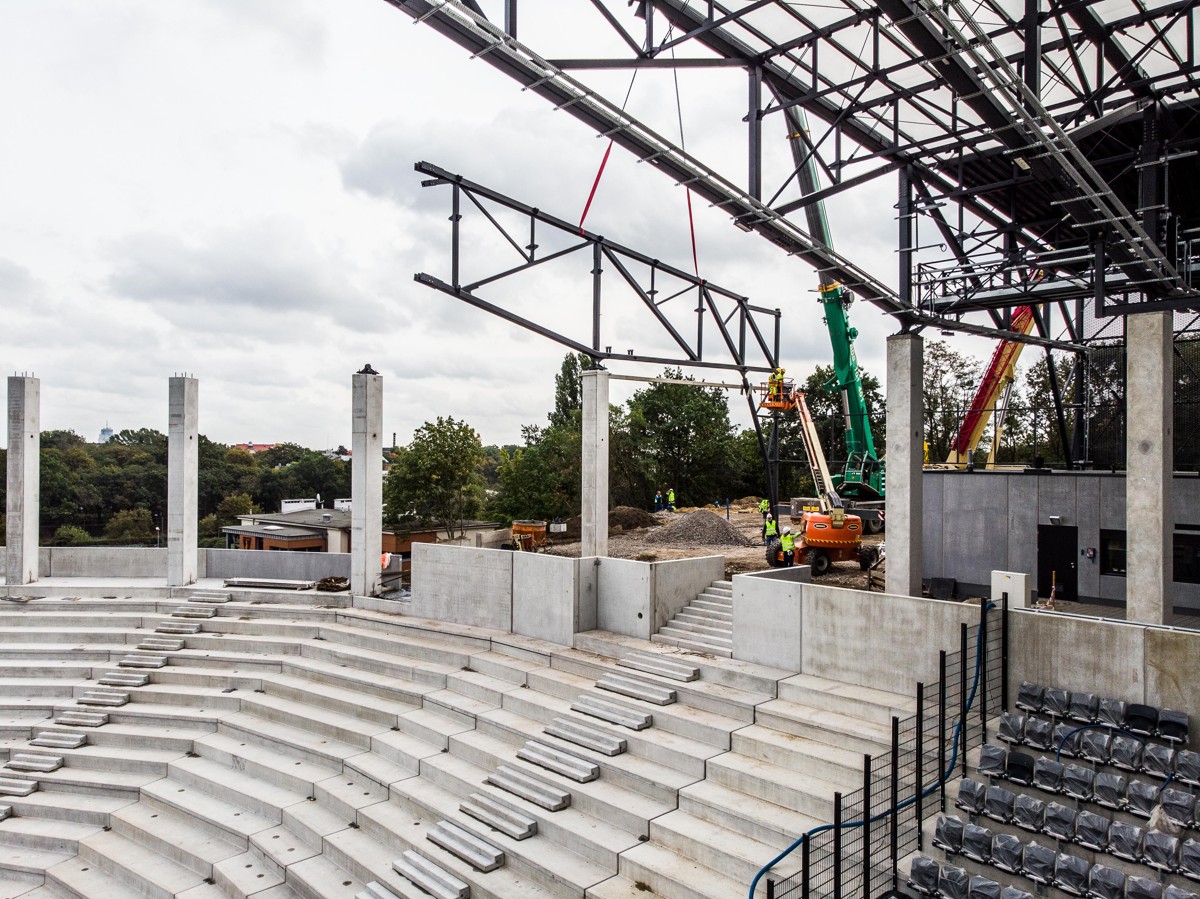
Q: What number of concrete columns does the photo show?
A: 6